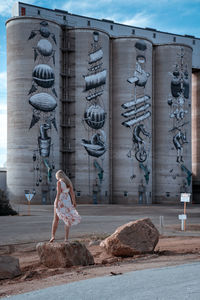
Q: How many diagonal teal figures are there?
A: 4